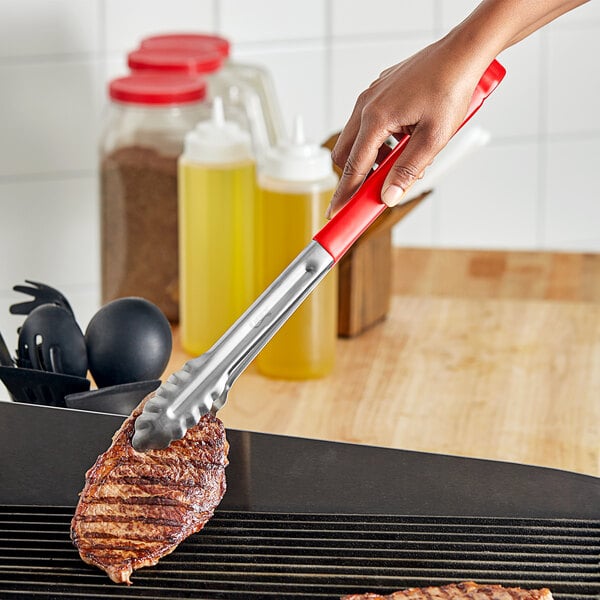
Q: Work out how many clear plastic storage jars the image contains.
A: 3